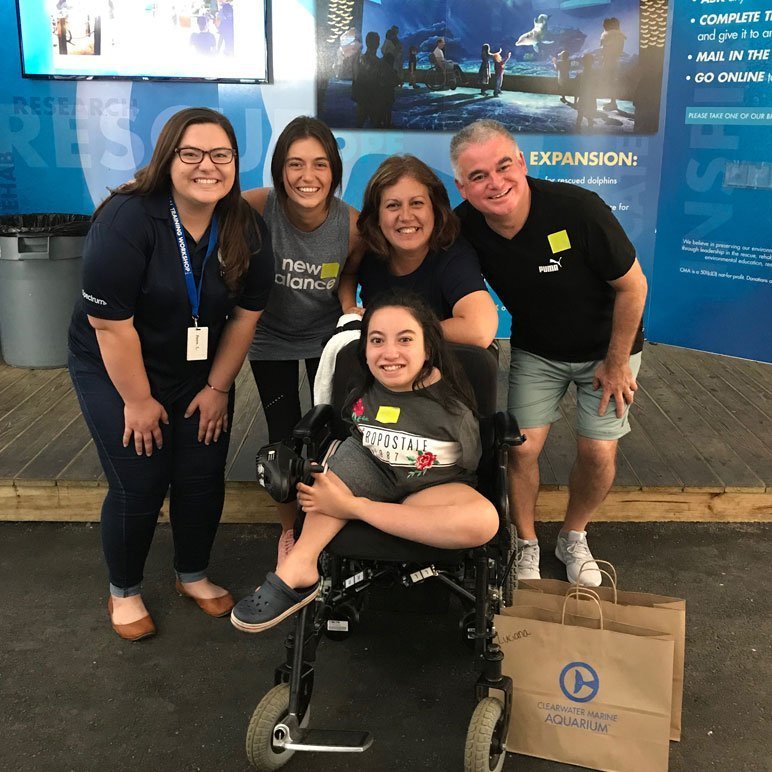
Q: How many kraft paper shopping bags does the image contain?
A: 2